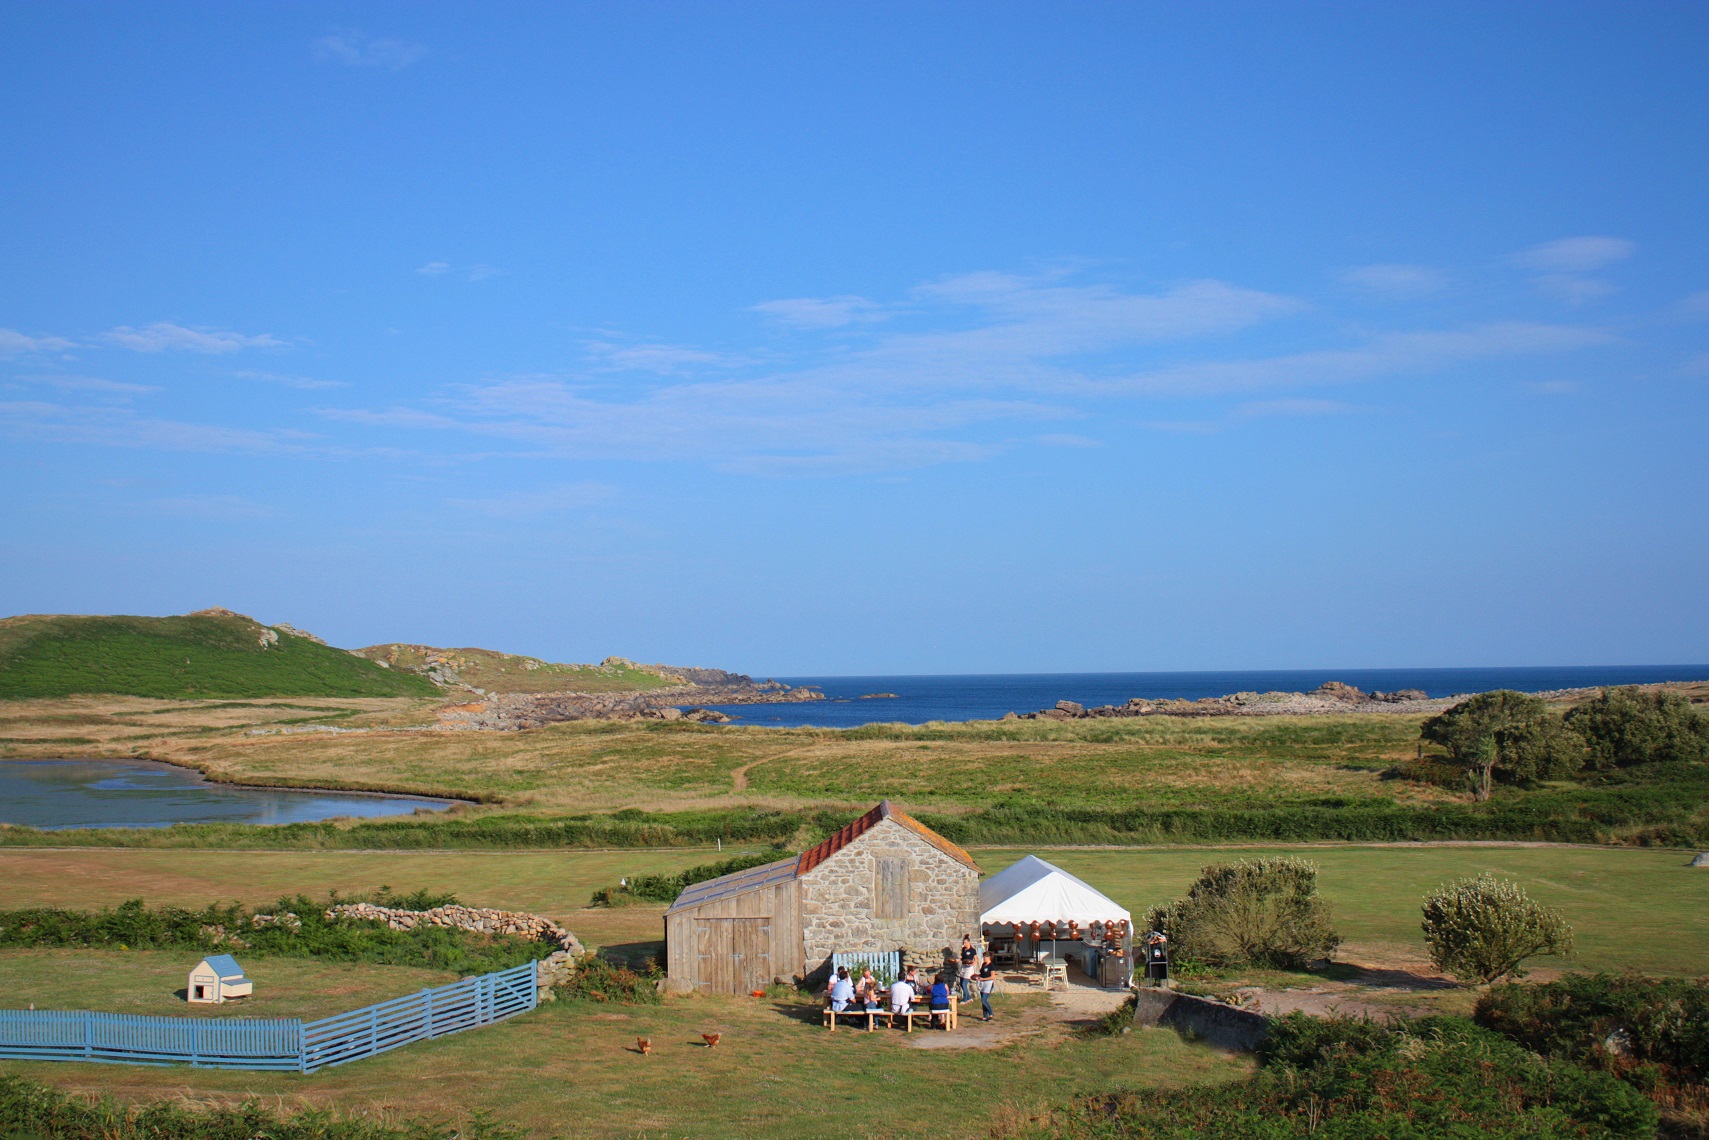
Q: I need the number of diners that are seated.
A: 7